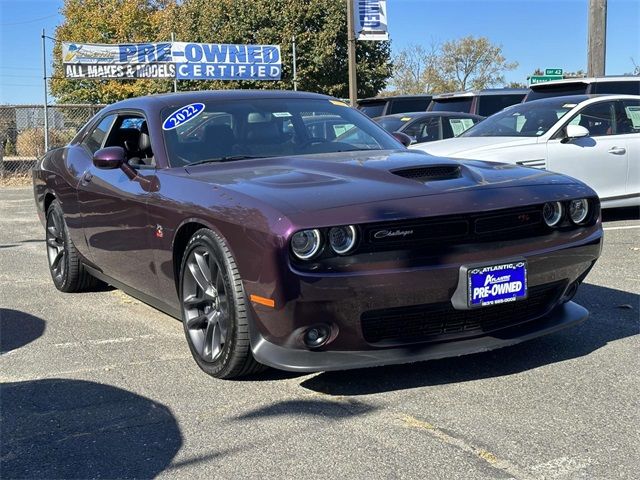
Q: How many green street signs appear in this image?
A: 2